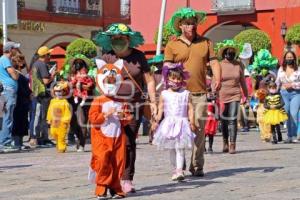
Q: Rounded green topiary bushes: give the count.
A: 4